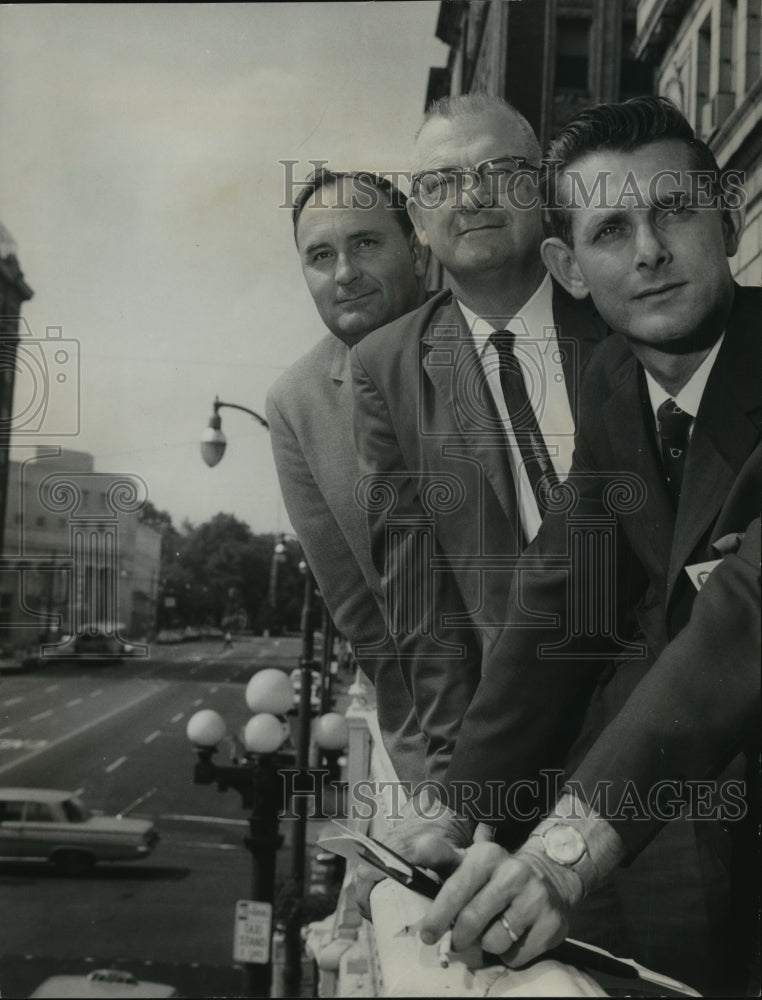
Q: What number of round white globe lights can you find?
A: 4